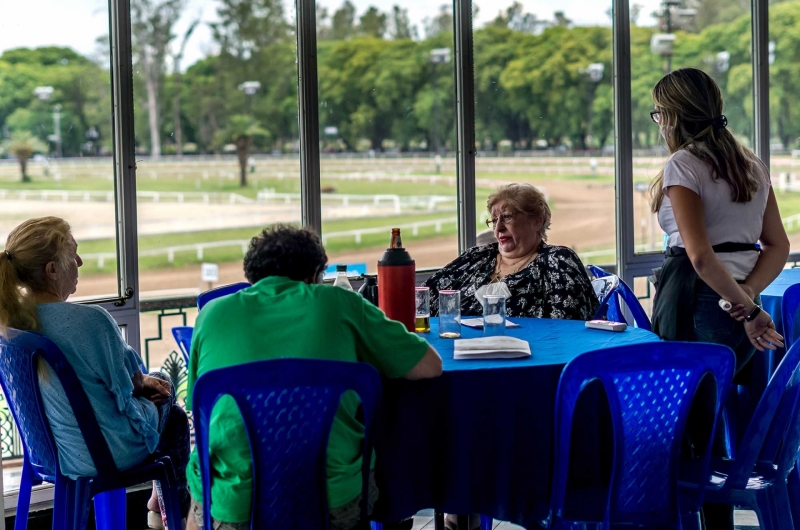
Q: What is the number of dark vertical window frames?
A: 5